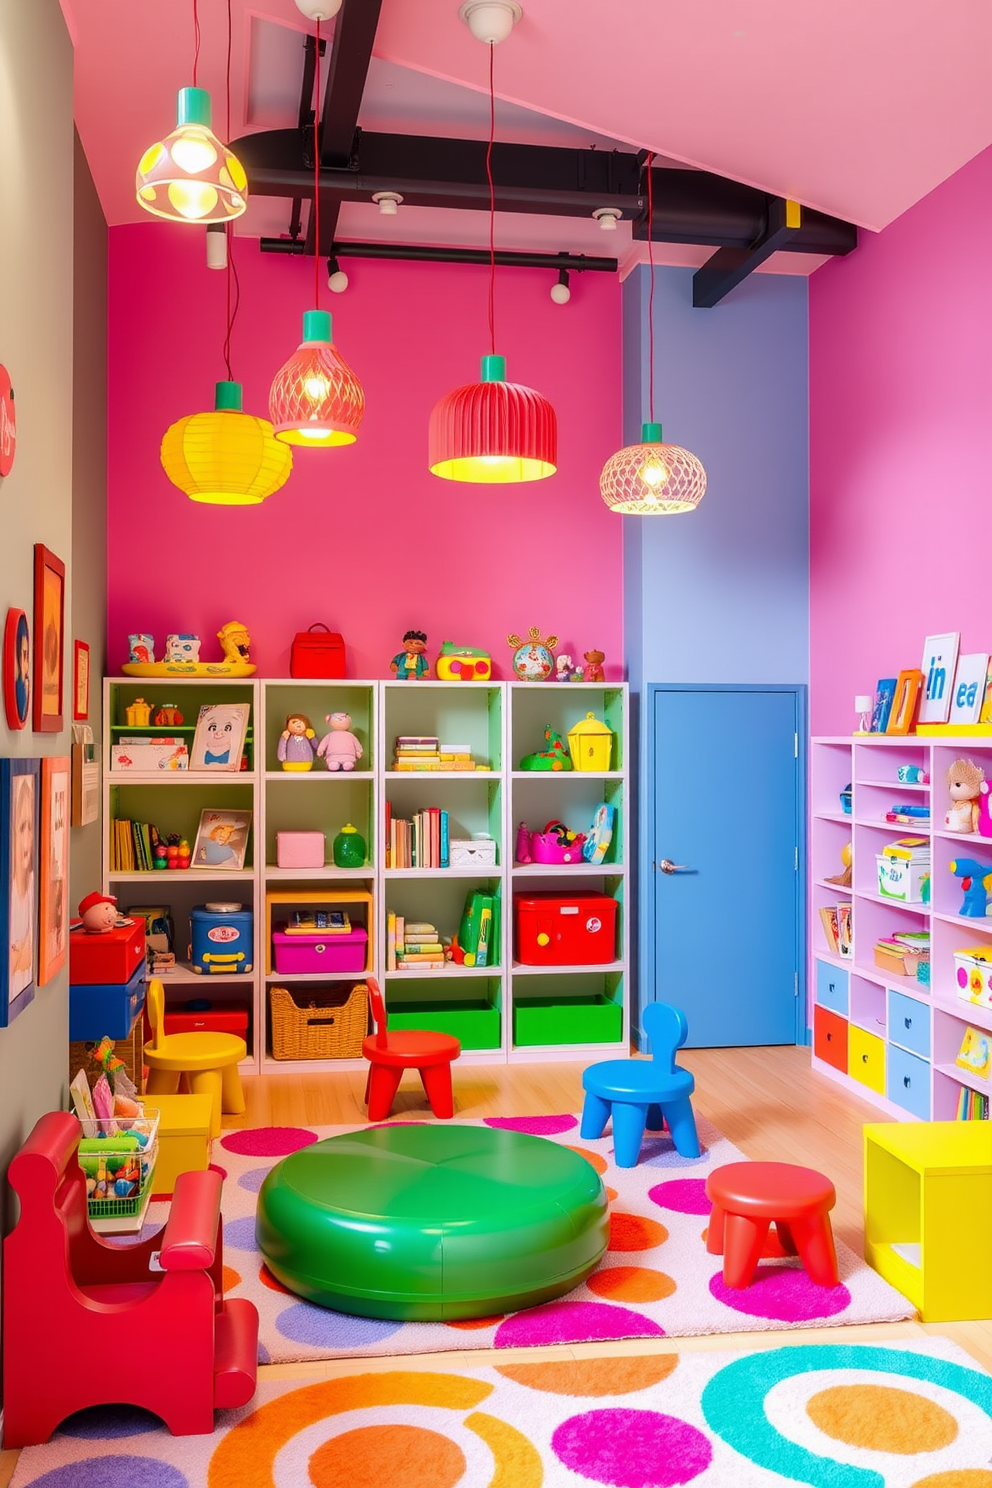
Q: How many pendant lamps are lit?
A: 5